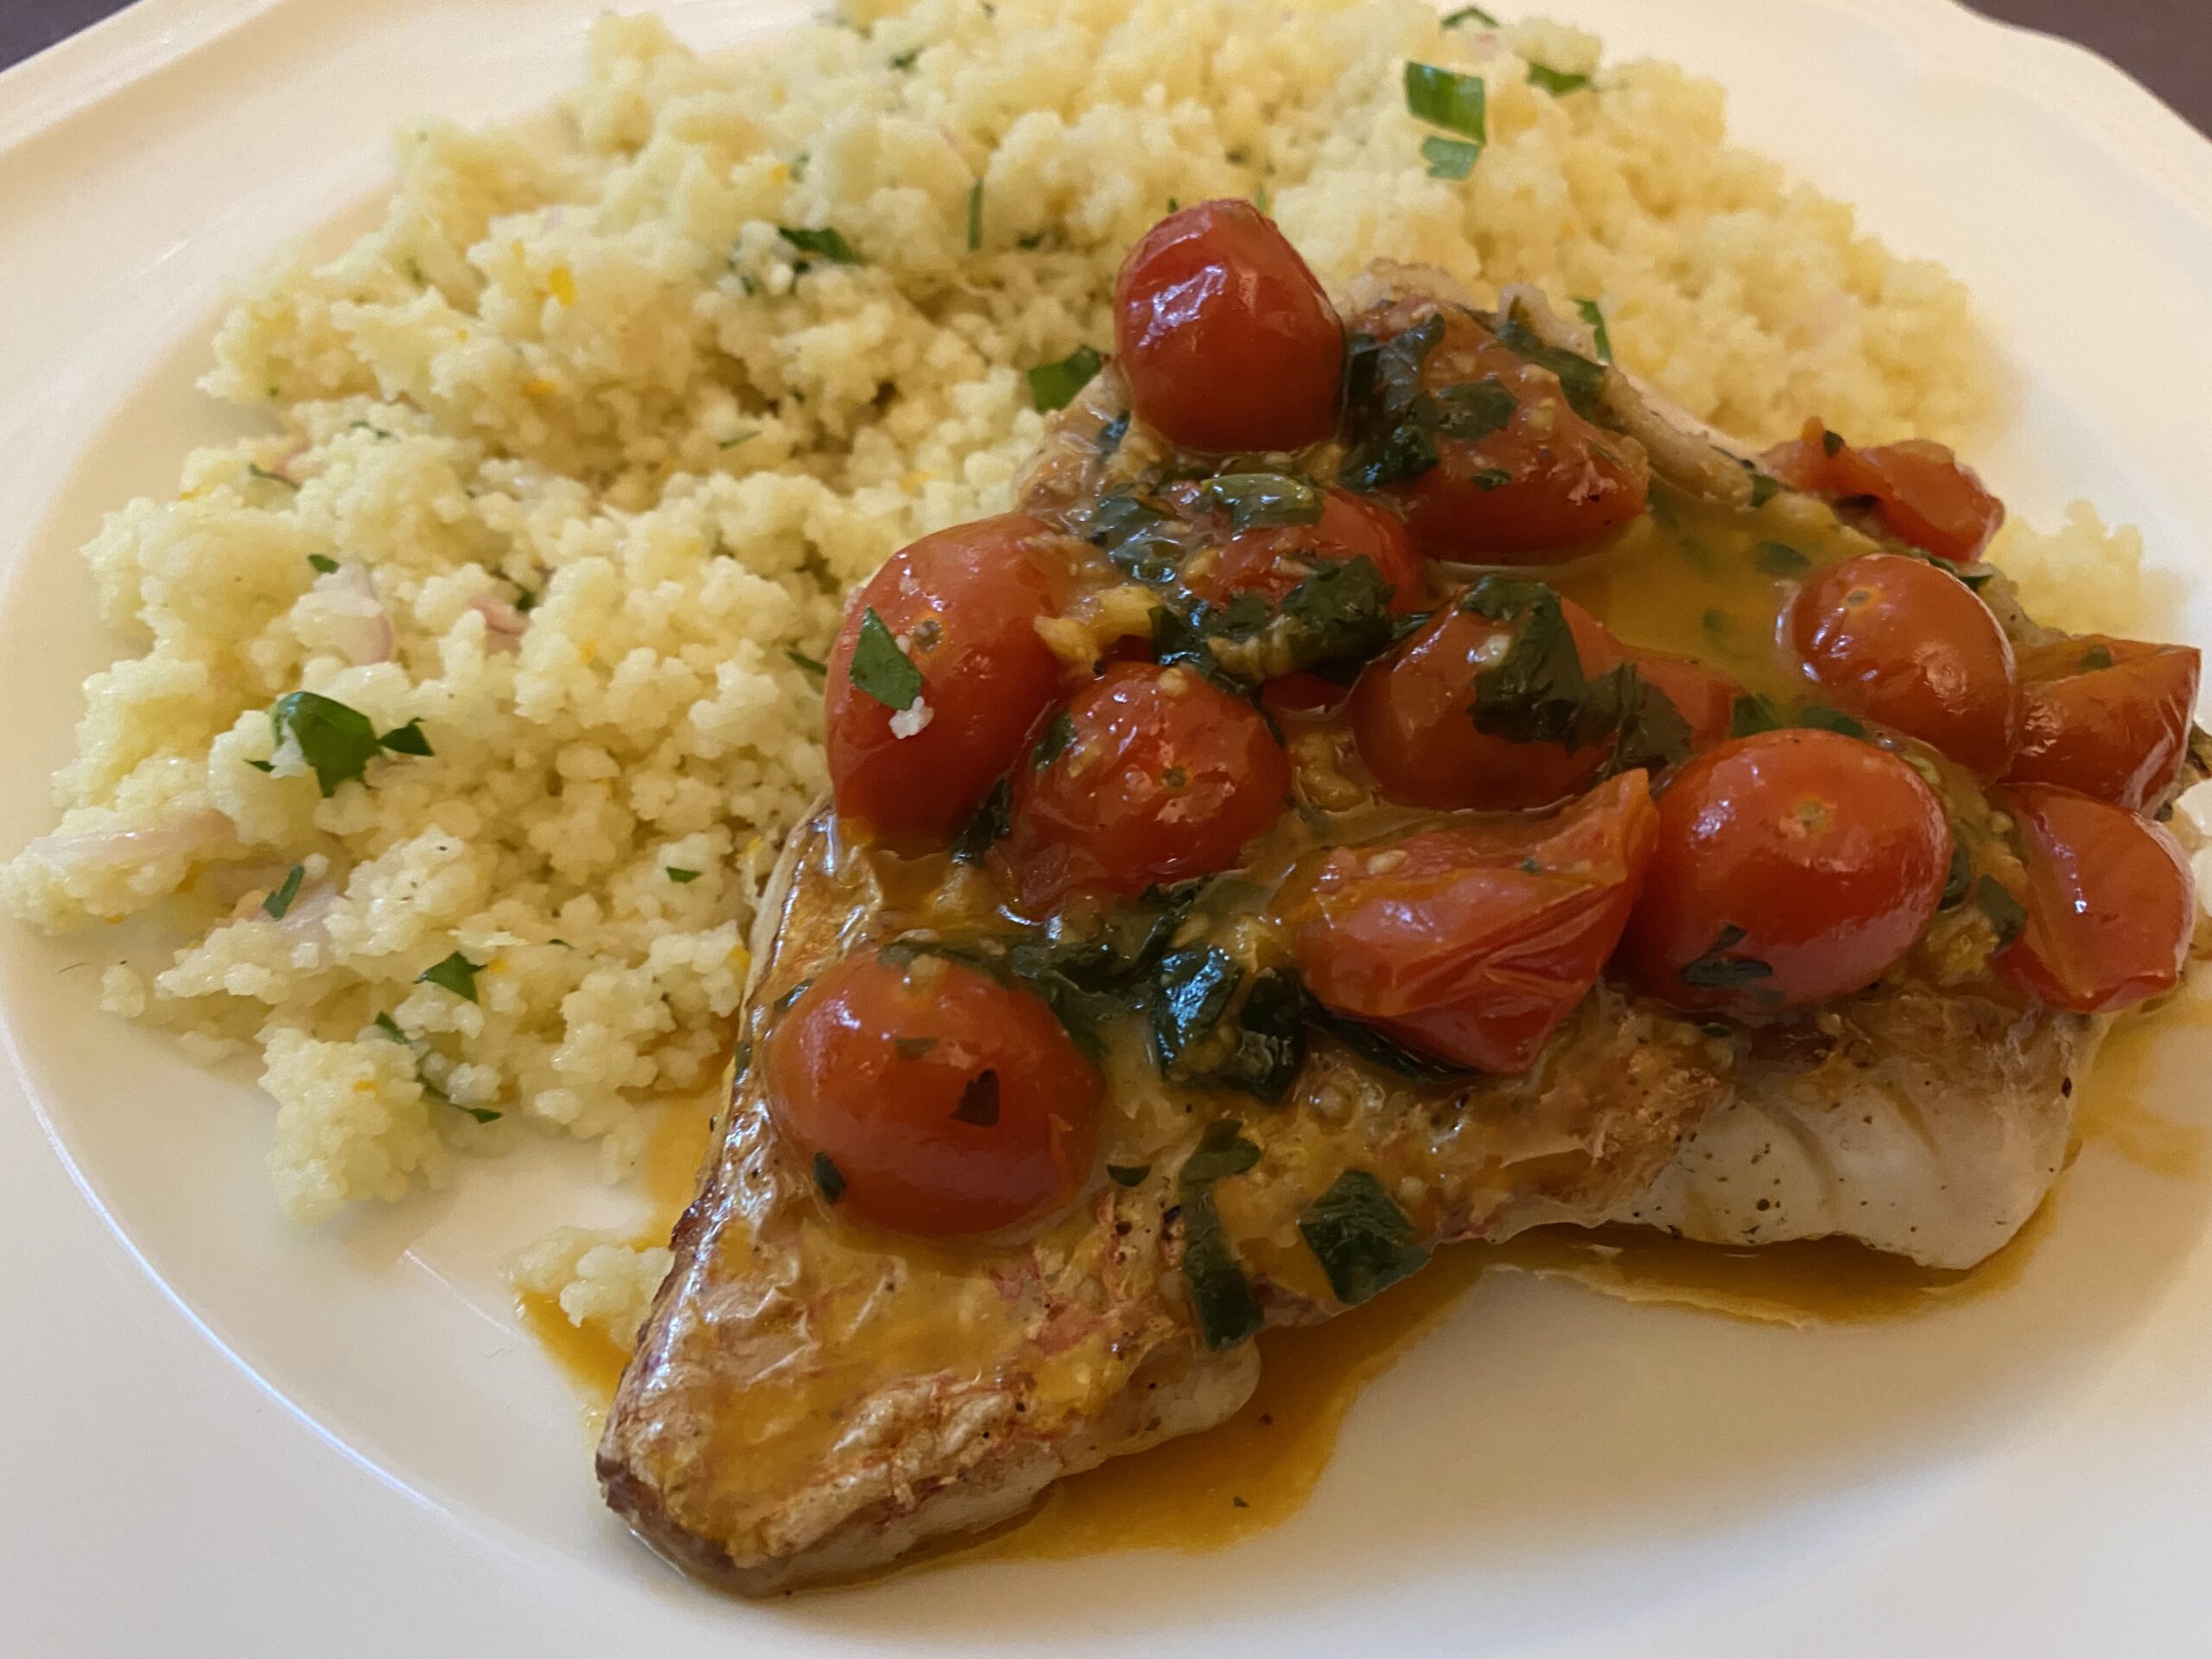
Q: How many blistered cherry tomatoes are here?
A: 13